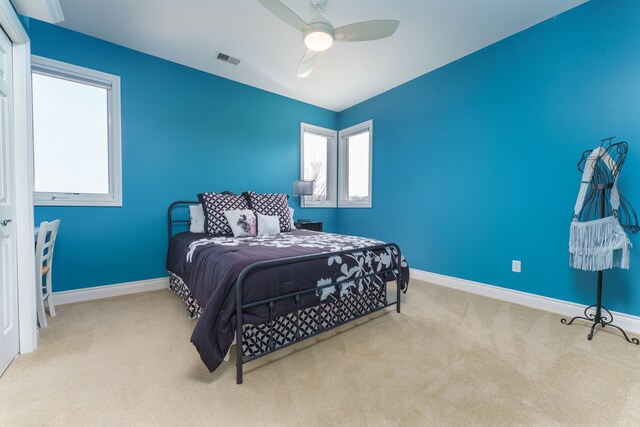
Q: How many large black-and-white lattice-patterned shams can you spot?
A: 2